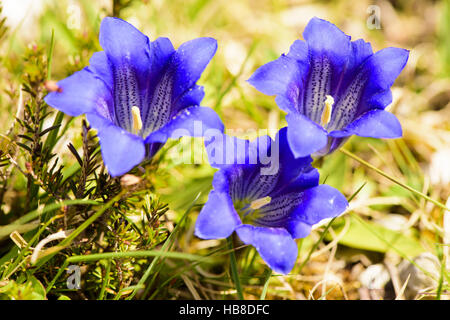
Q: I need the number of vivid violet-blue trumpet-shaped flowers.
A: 3